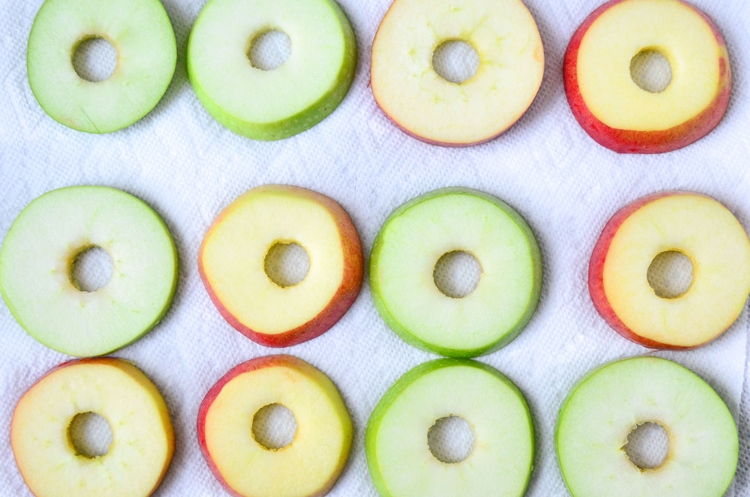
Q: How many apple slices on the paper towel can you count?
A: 12